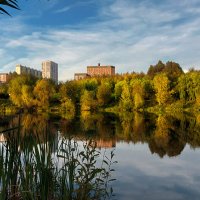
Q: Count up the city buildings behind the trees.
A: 5